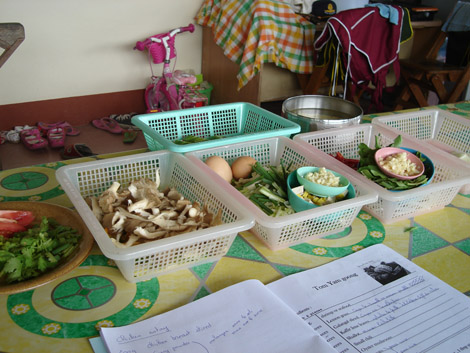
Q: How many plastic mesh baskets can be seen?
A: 5